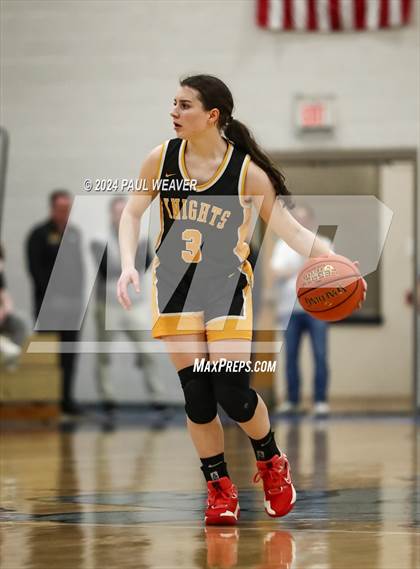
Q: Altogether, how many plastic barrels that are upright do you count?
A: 0